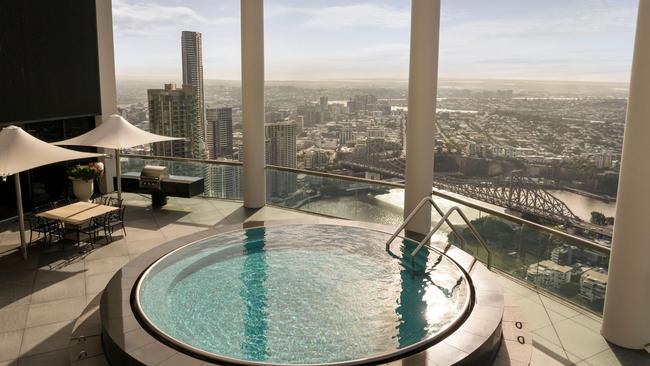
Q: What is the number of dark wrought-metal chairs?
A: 8